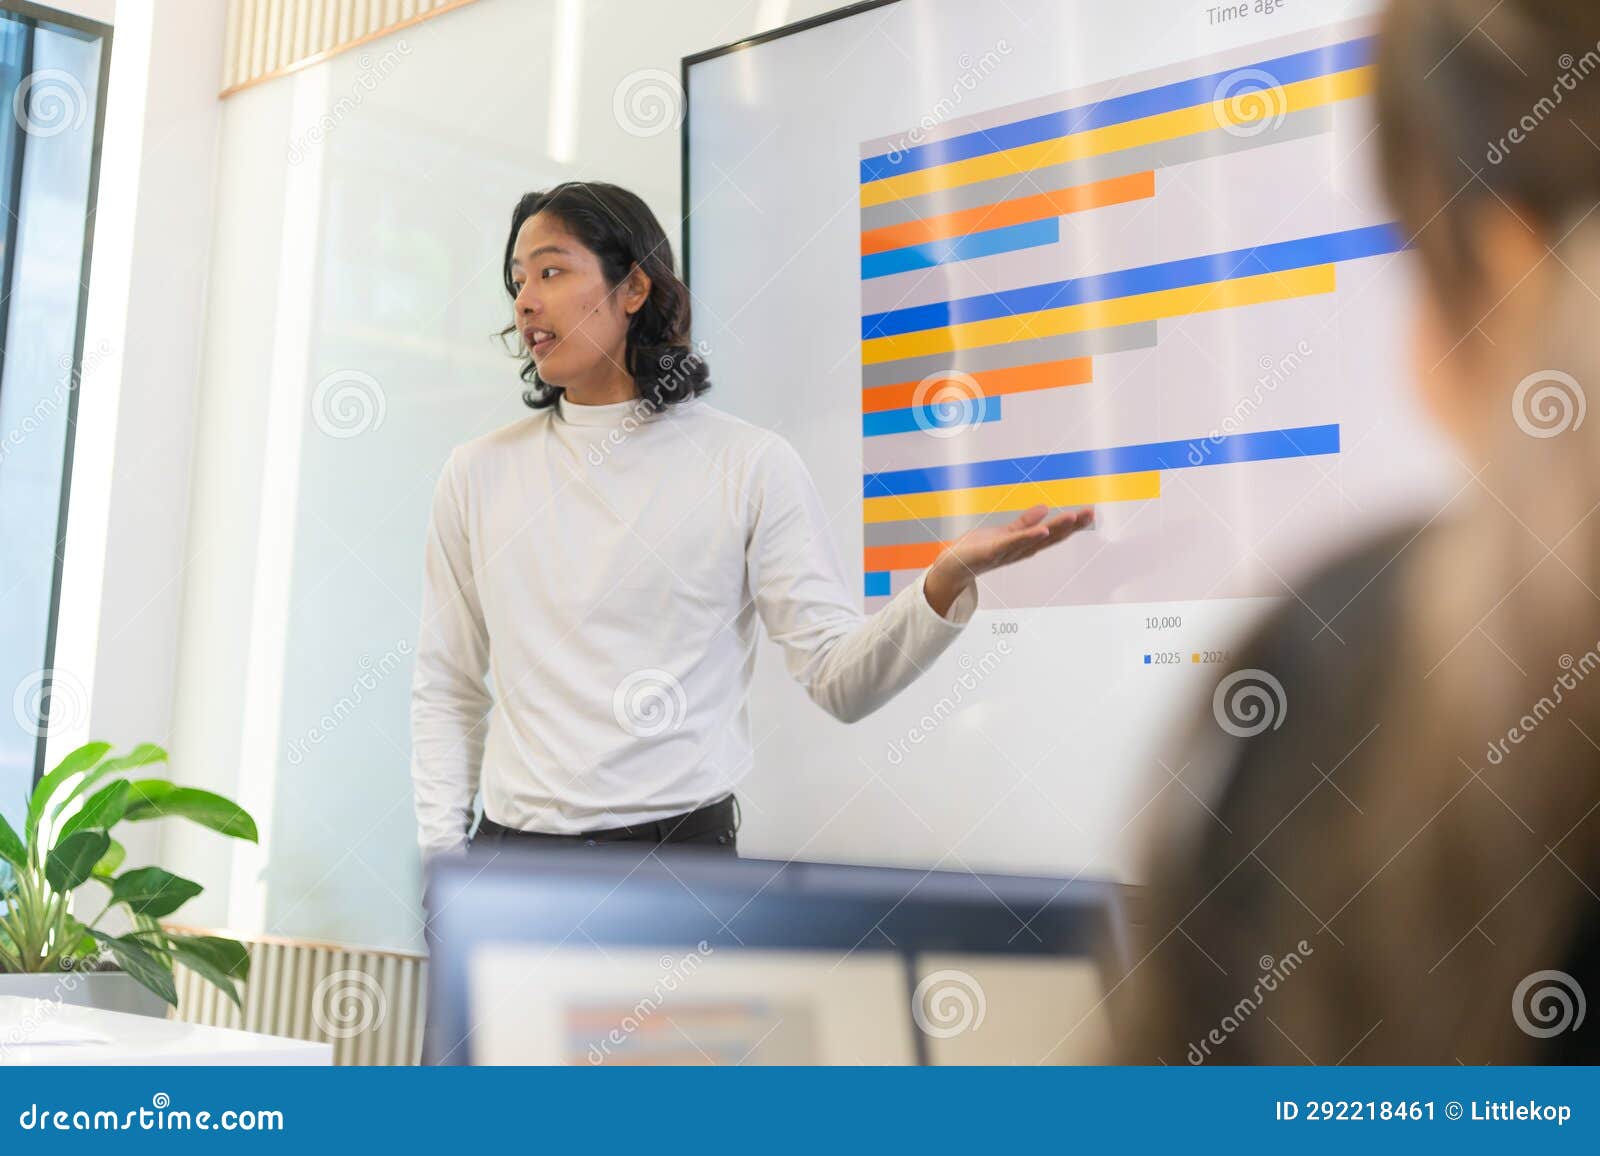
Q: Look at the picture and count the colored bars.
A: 15